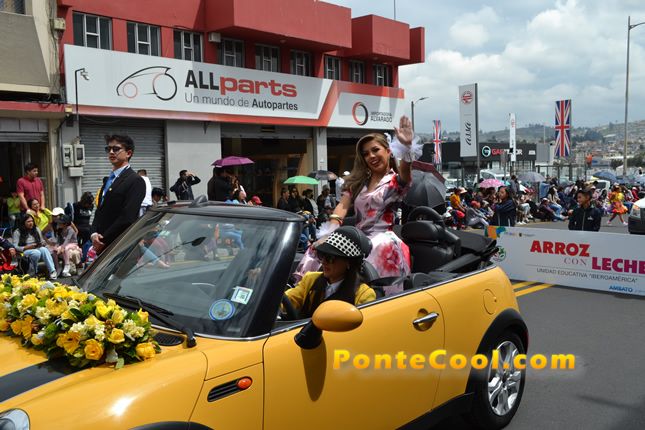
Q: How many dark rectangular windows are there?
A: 9